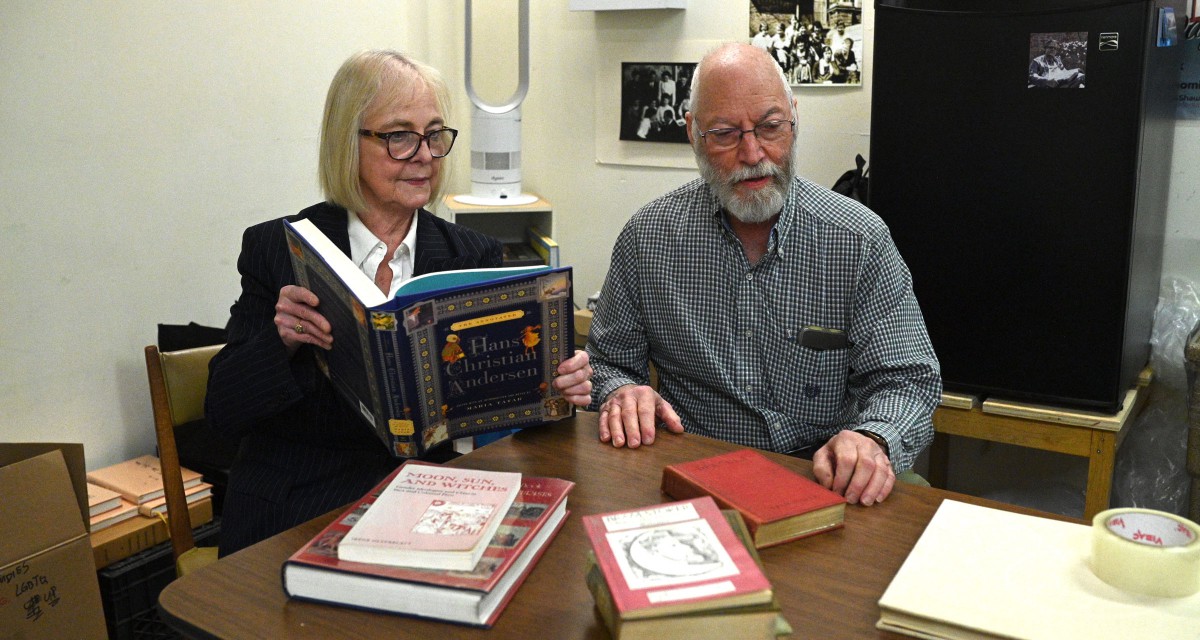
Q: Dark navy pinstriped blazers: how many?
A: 1